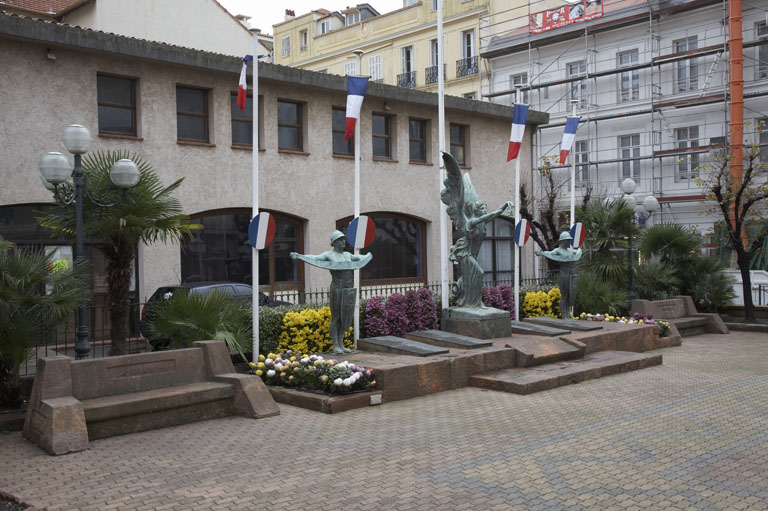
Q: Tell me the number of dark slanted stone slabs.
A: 4